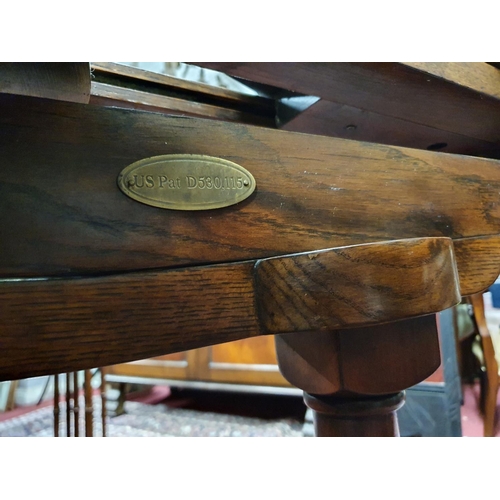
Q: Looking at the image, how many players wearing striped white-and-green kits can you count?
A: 0